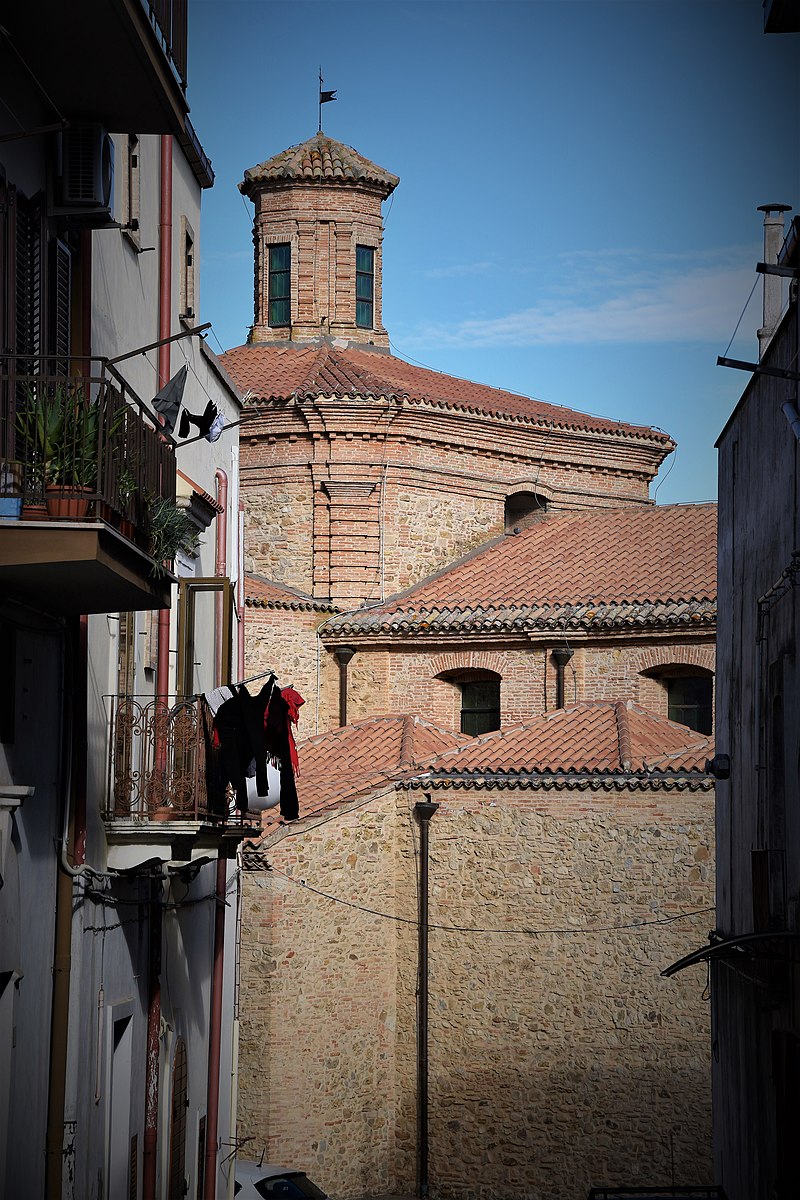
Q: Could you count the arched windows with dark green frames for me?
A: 2